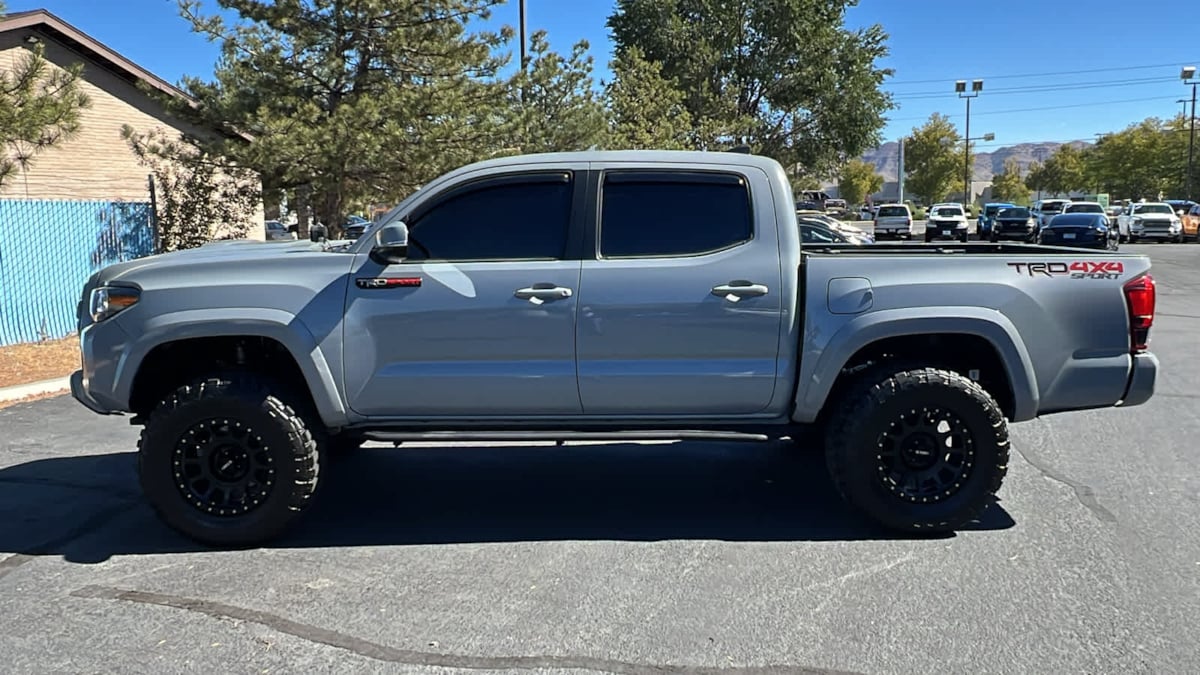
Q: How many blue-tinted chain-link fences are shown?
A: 1